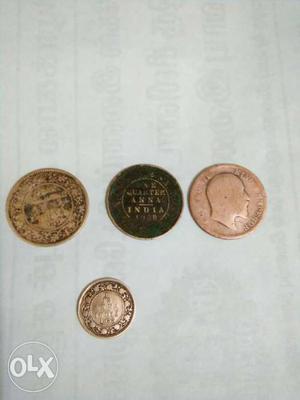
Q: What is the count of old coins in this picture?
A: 4